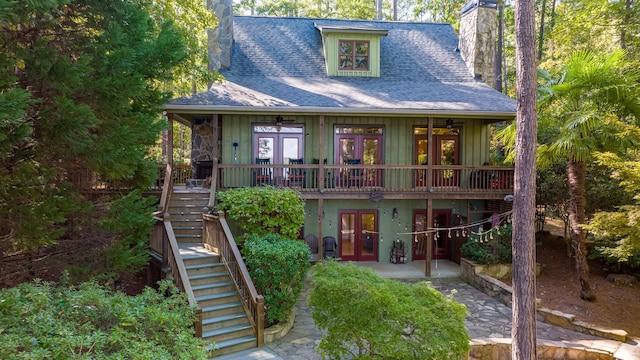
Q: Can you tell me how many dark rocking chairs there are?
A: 4